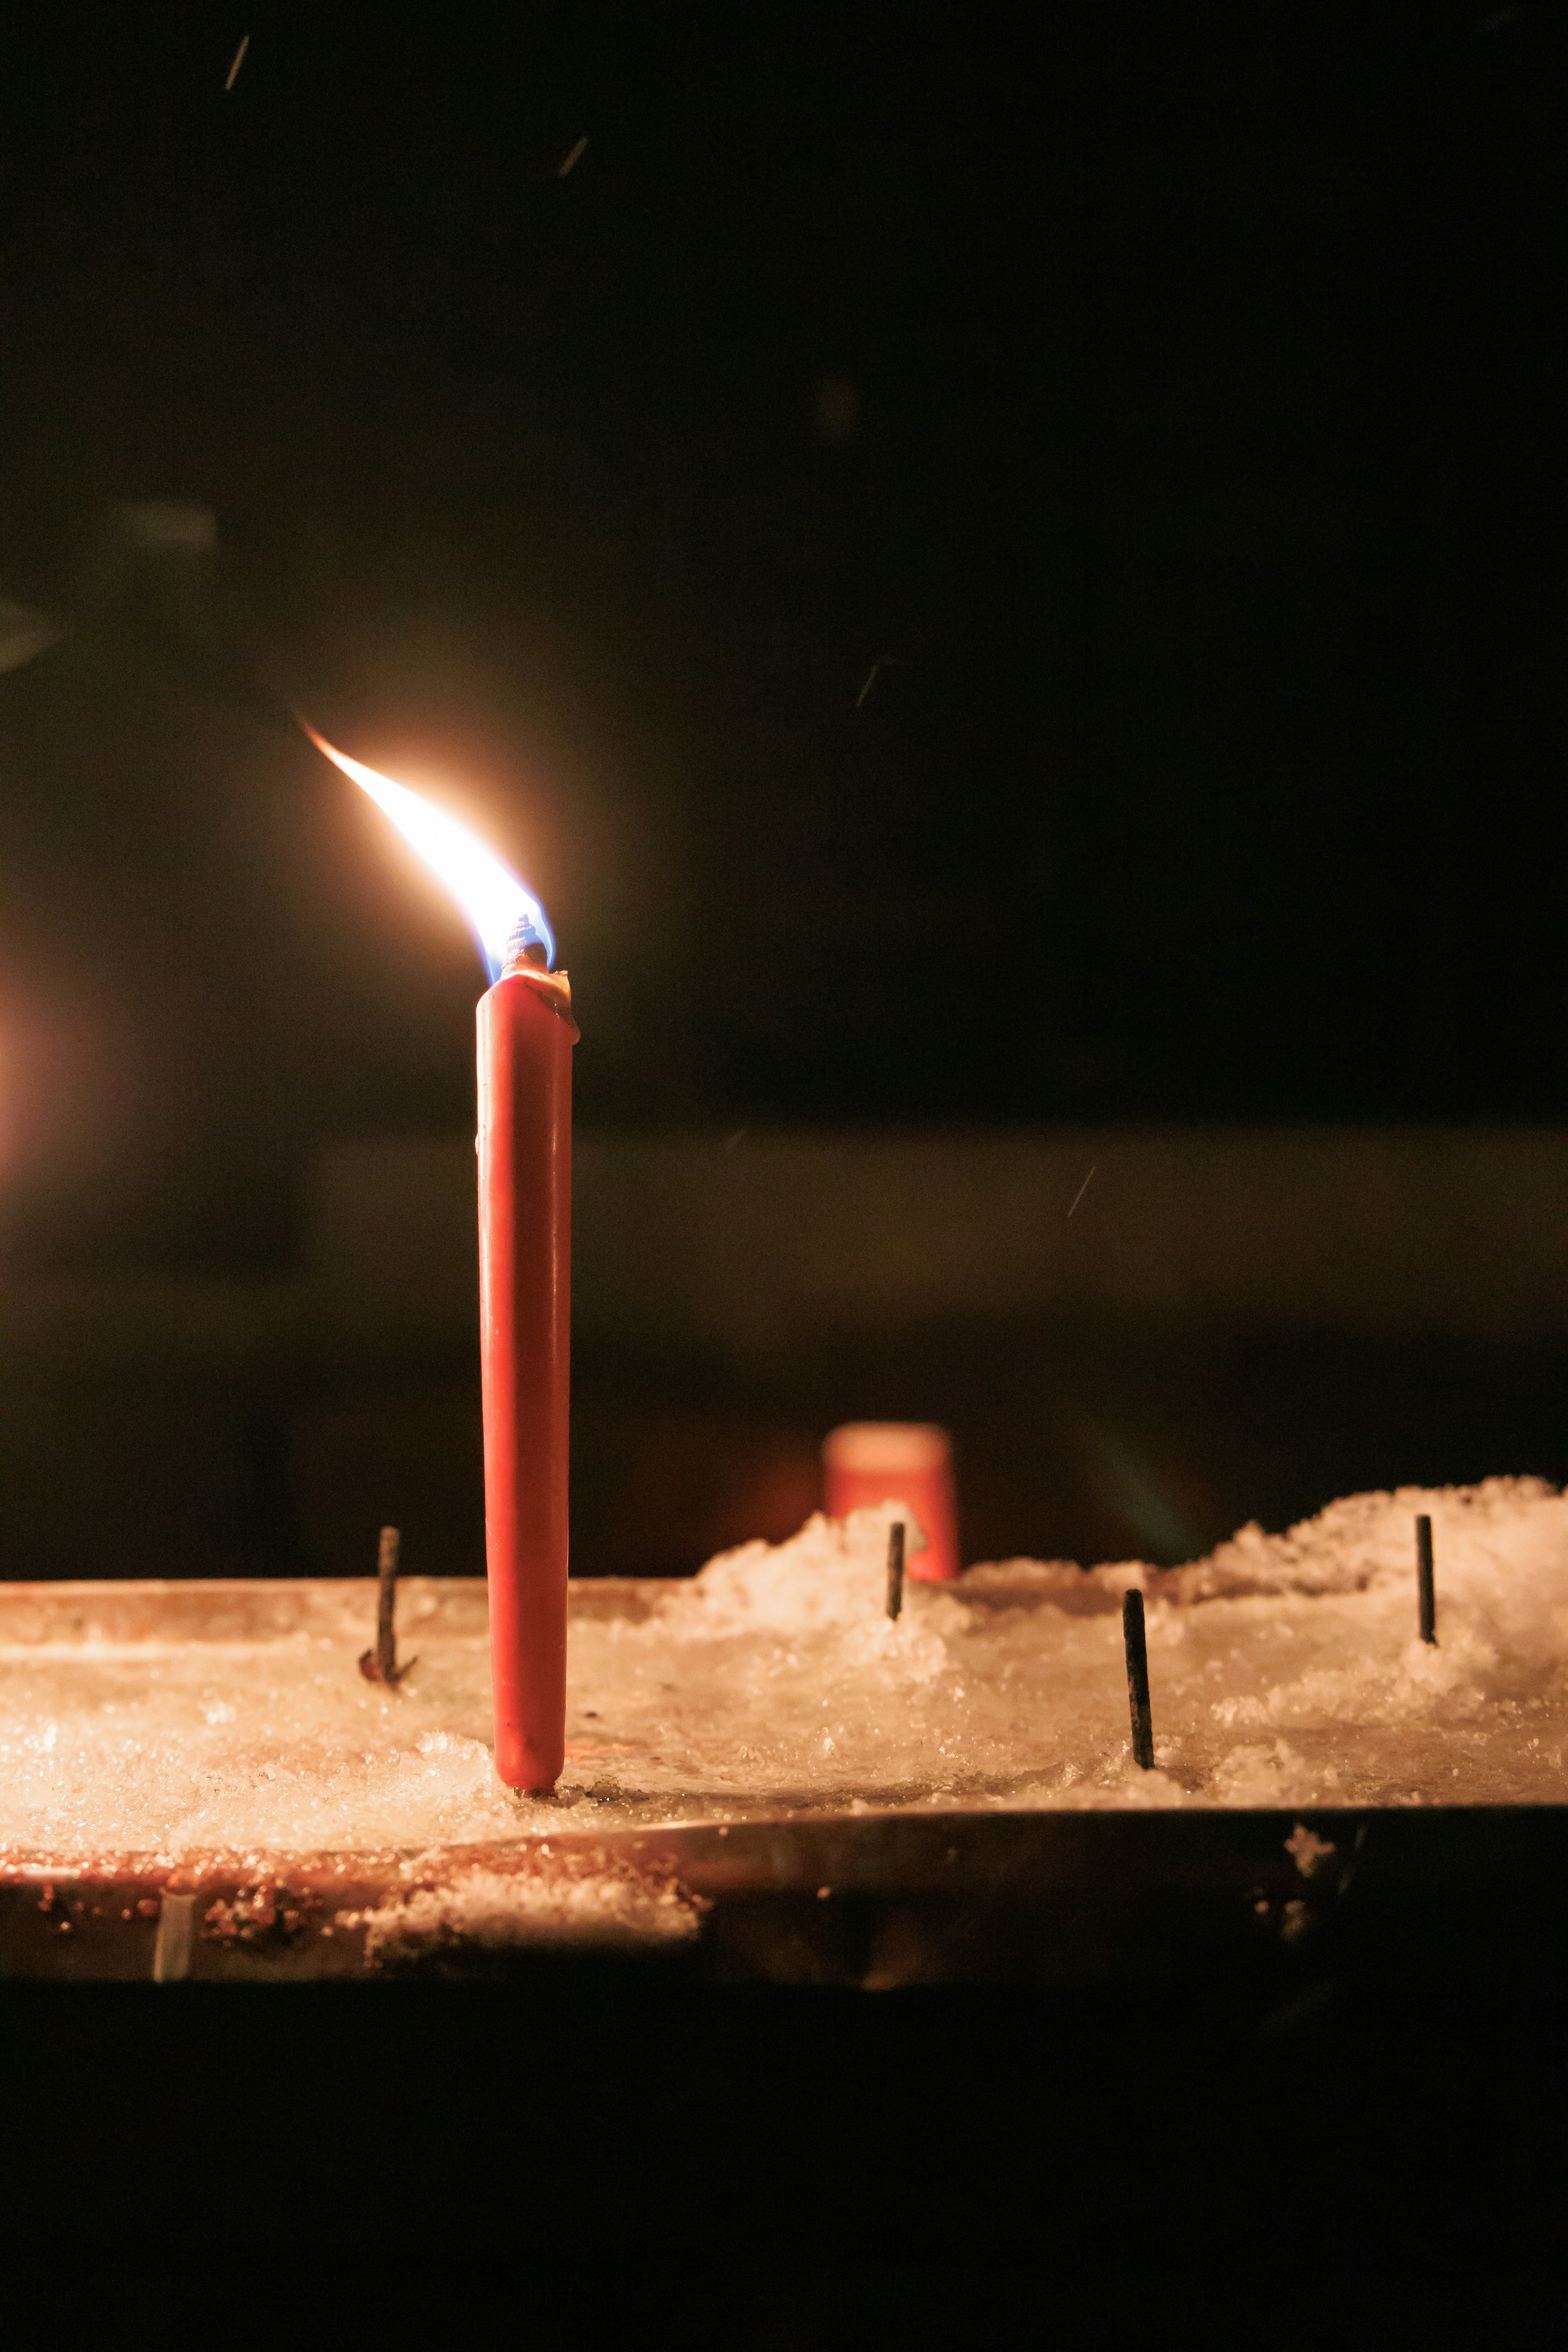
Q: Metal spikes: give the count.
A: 4